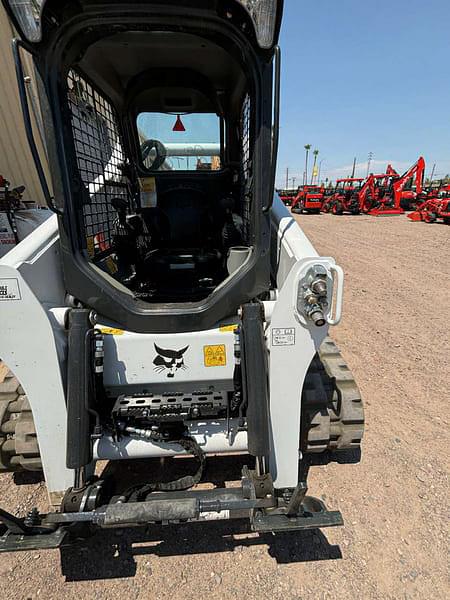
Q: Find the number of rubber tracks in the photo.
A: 2